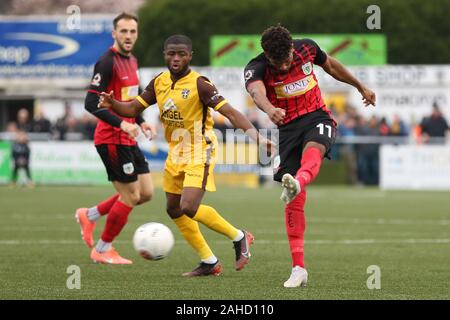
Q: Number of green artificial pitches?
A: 1